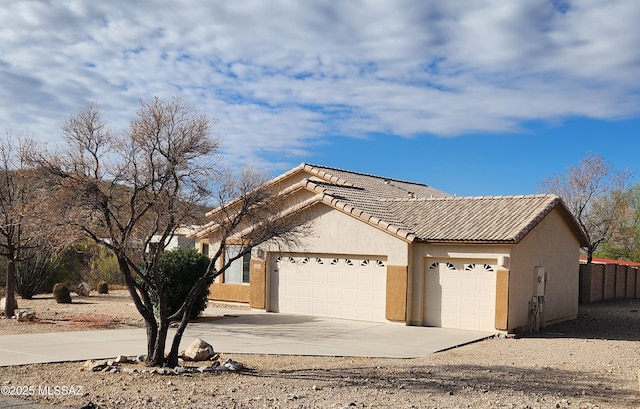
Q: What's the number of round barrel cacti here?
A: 2